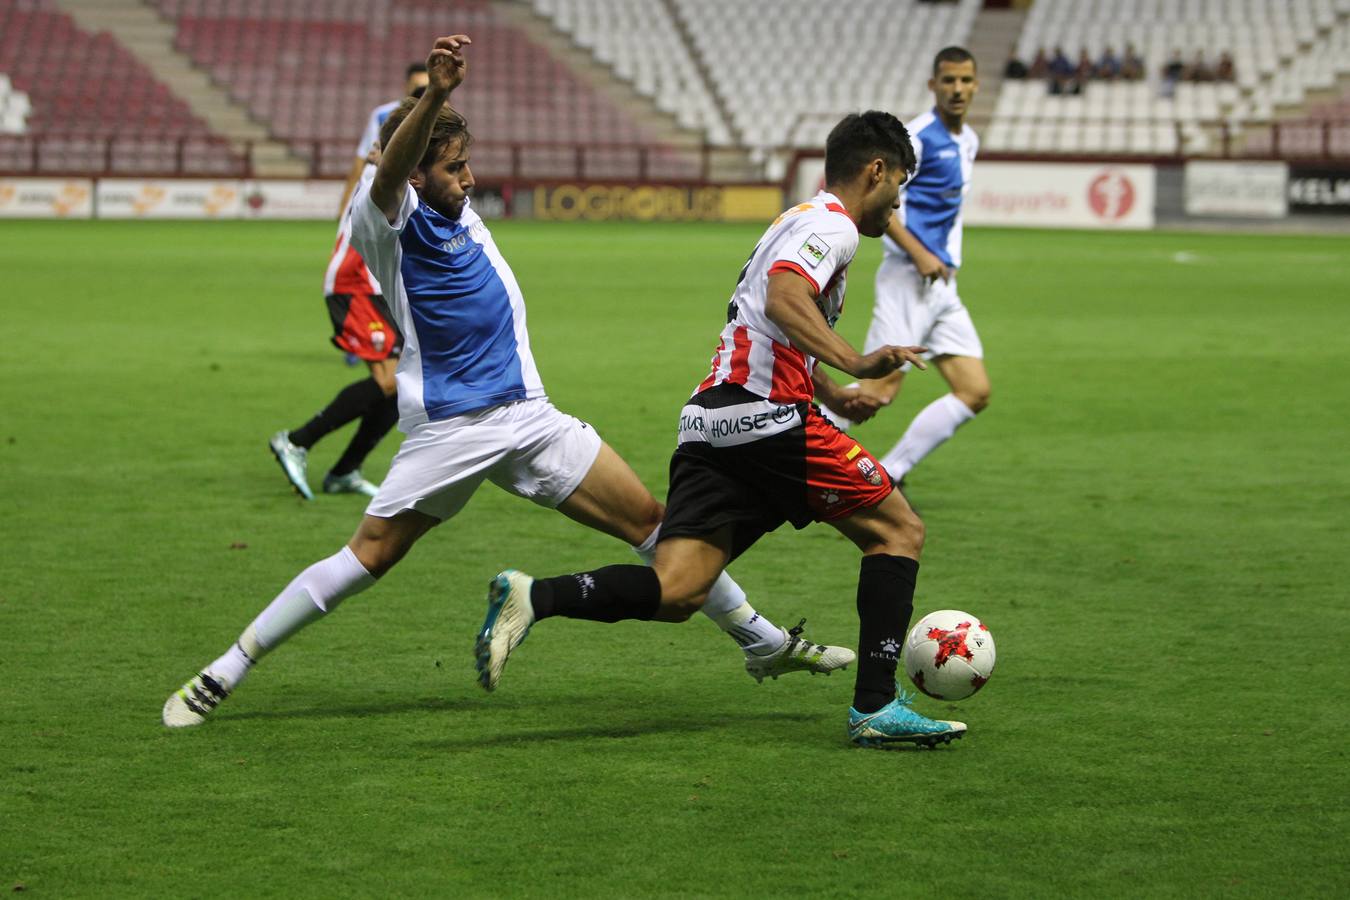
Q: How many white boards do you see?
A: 5